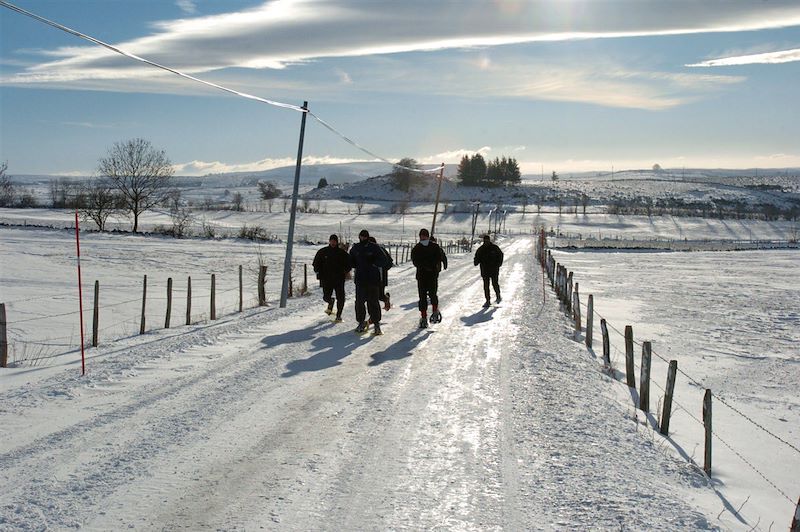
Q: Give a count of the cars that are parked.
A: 0